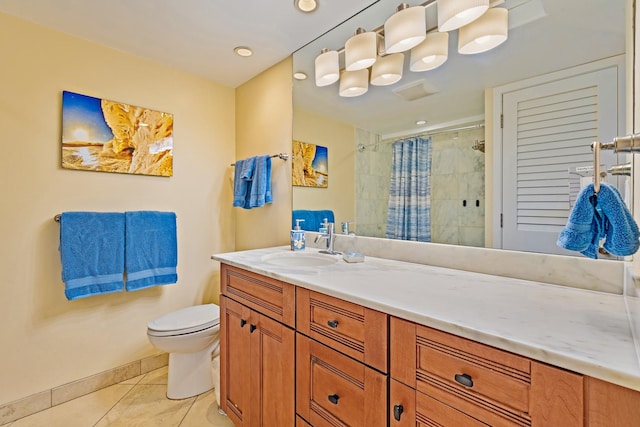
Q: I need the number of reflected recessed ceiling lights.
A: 2